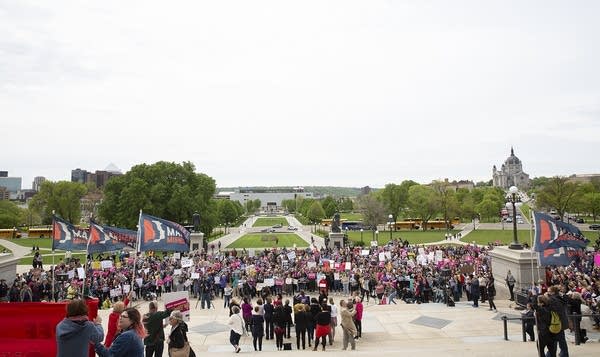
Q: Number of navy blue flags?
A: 5